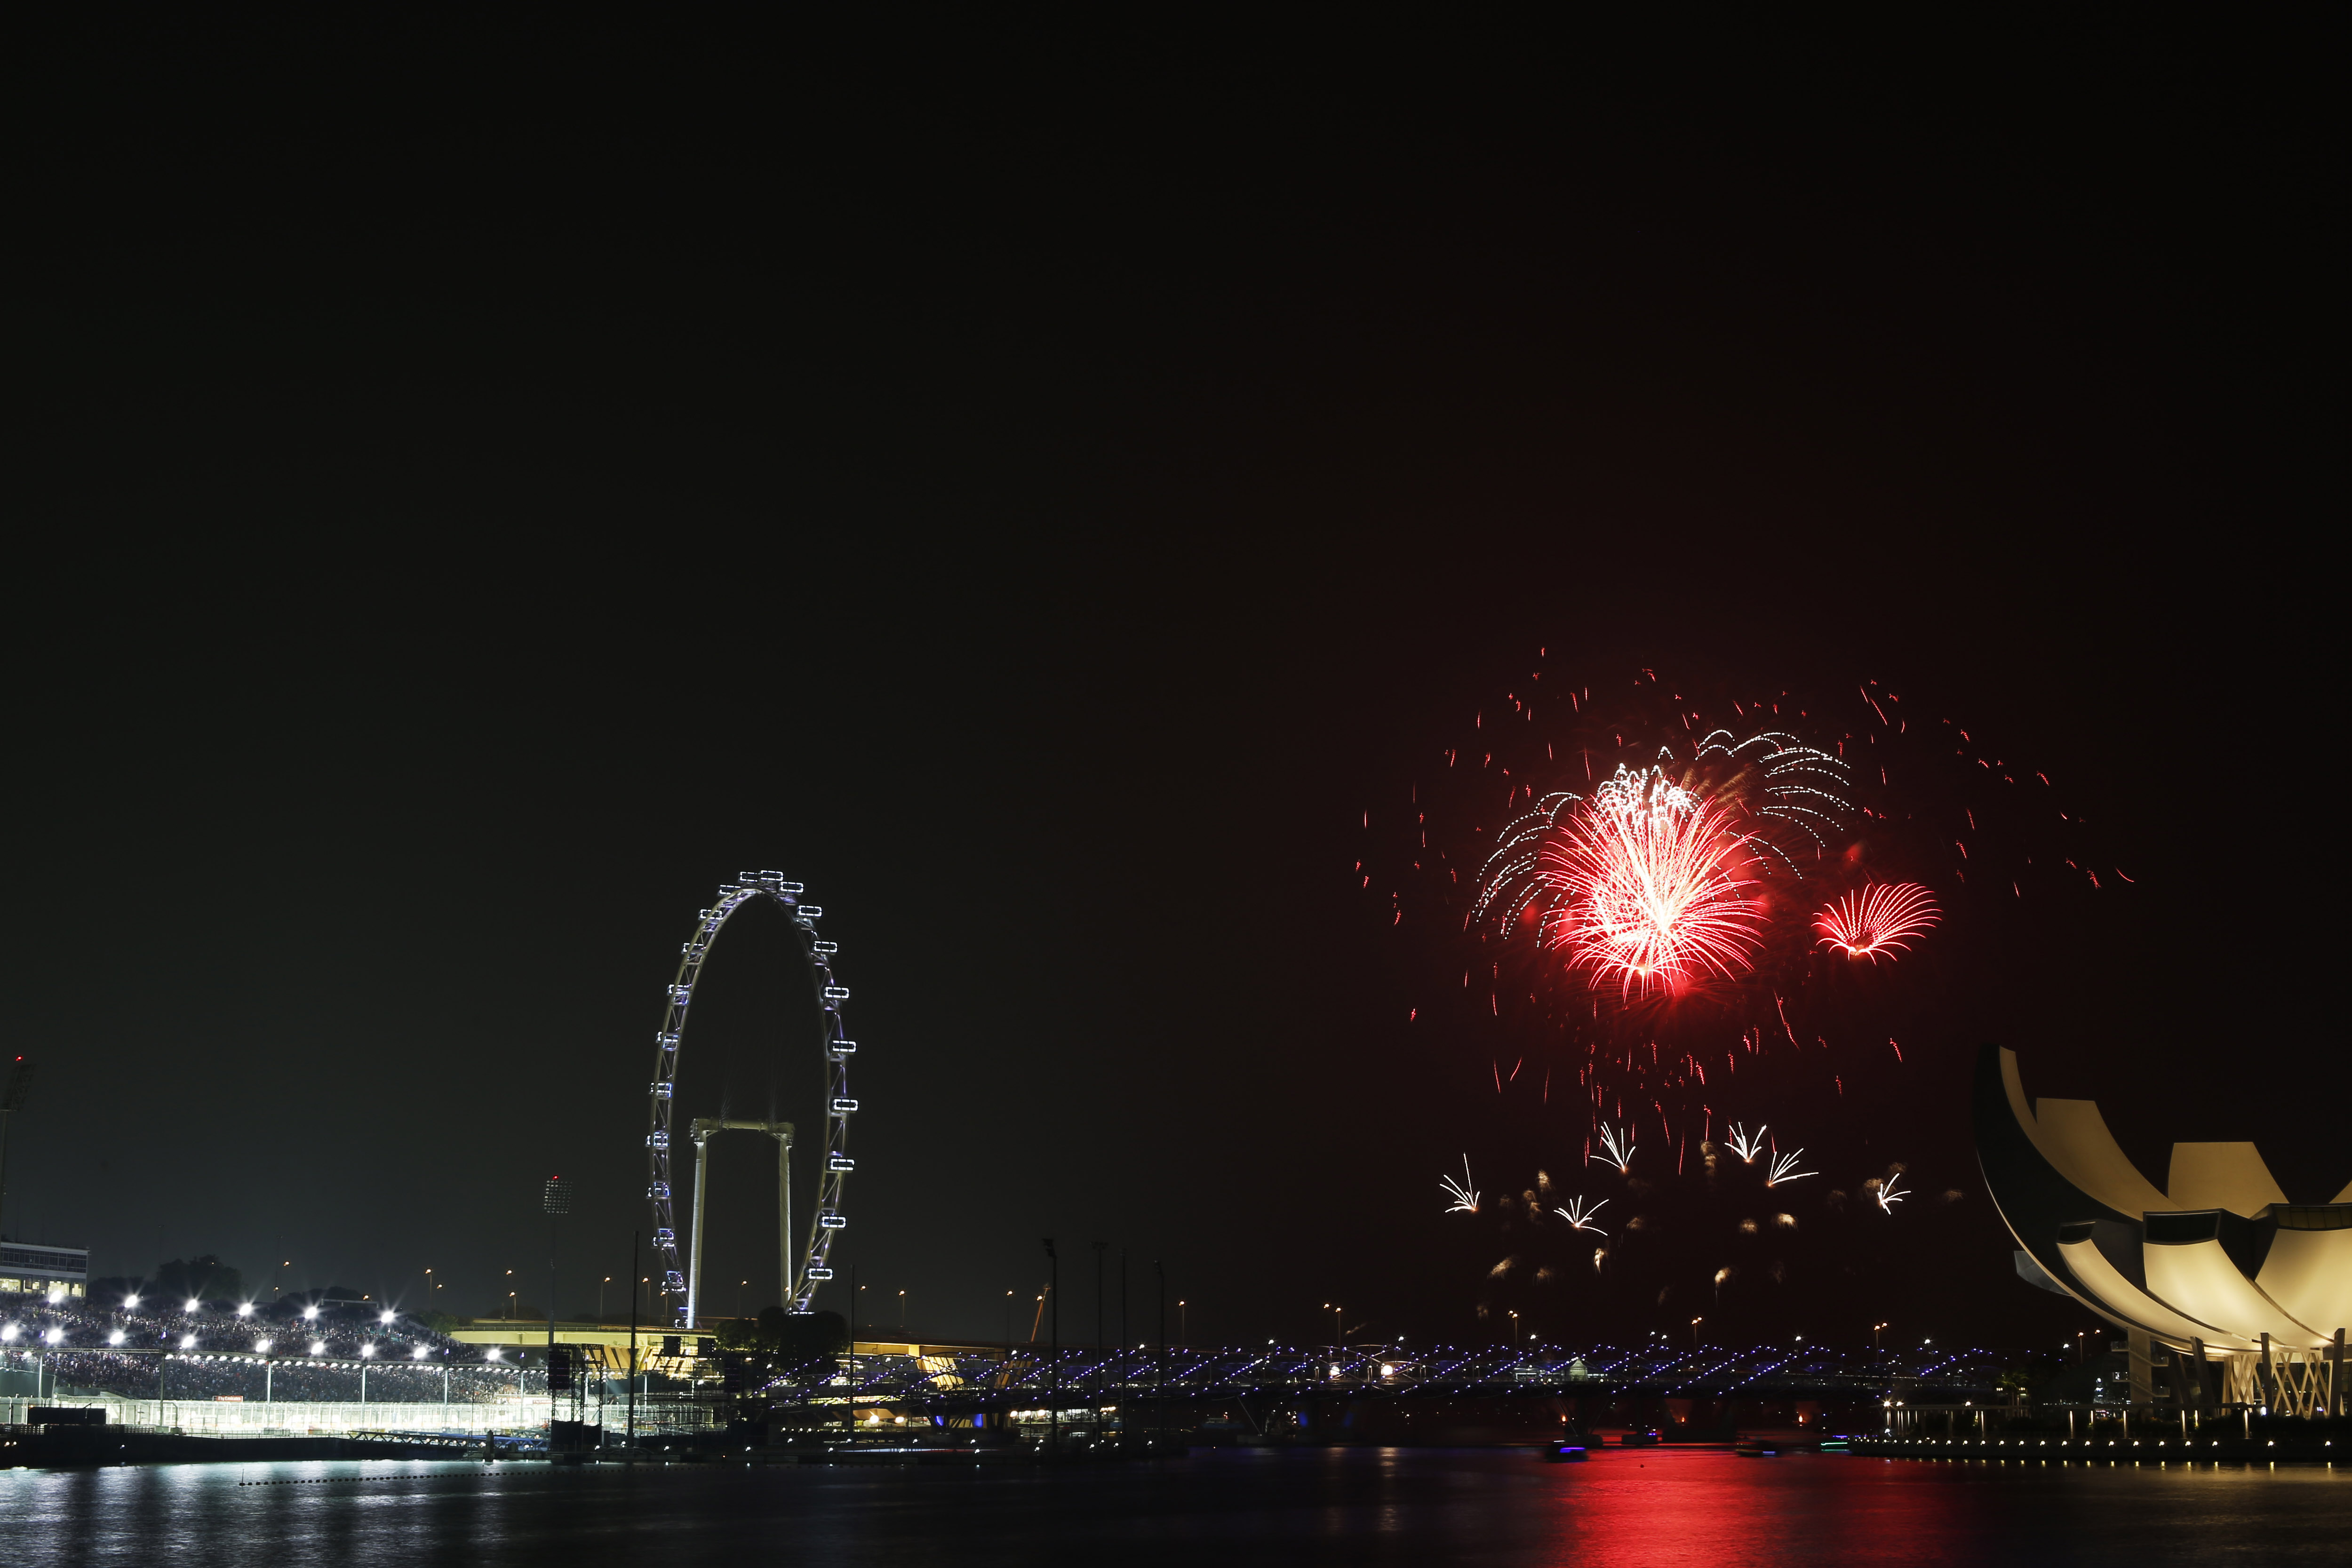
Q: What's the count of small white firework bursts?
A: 6